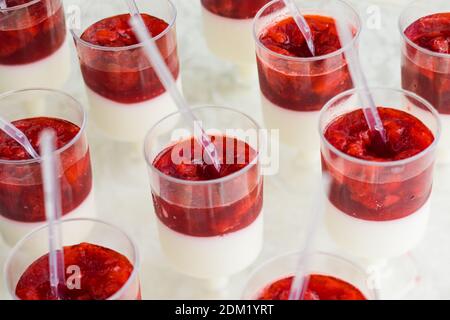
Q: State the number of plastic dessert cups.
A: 10